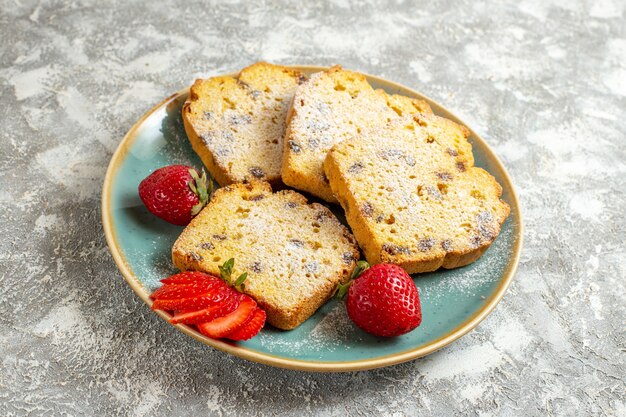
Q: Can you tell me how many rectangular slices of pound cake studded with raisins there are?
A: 4